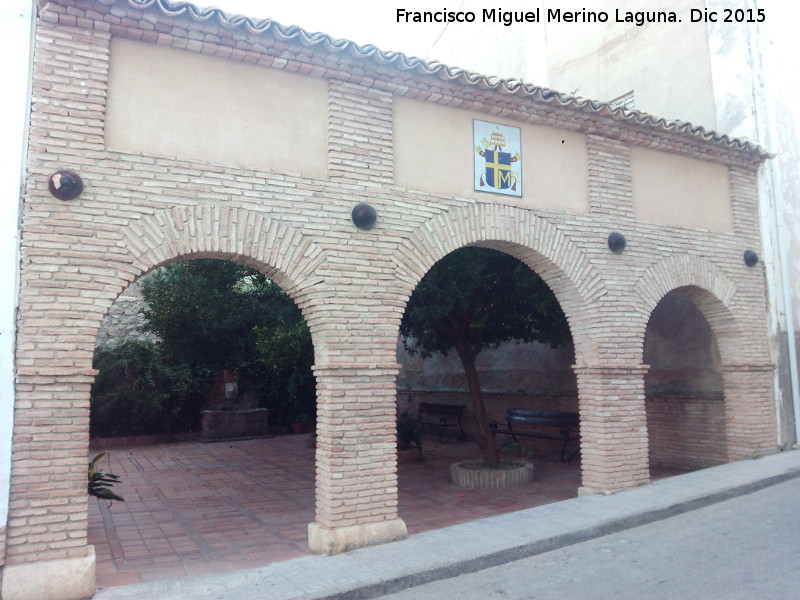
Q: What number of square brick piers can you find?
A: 4